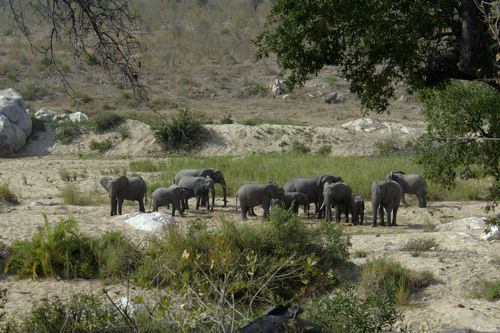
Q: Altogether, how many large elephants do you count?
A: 8